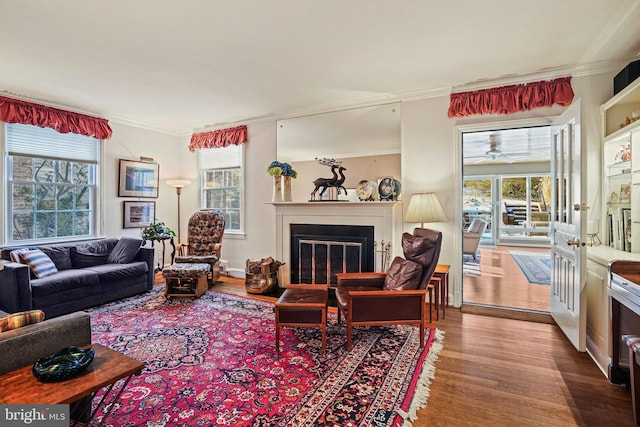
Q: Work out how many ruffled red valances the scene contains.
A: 3